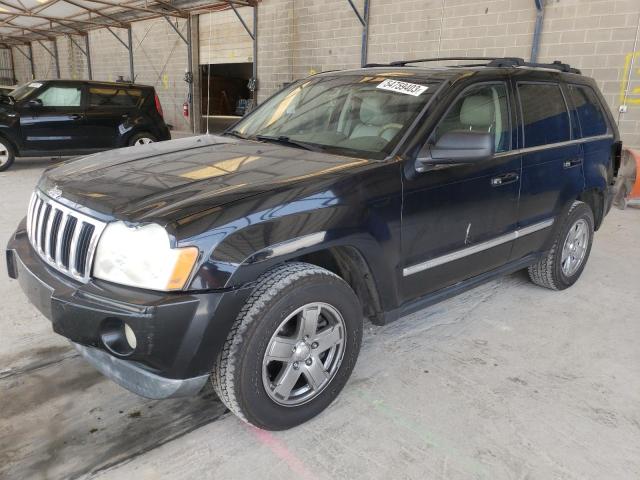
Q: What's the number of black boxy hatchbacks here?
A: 1